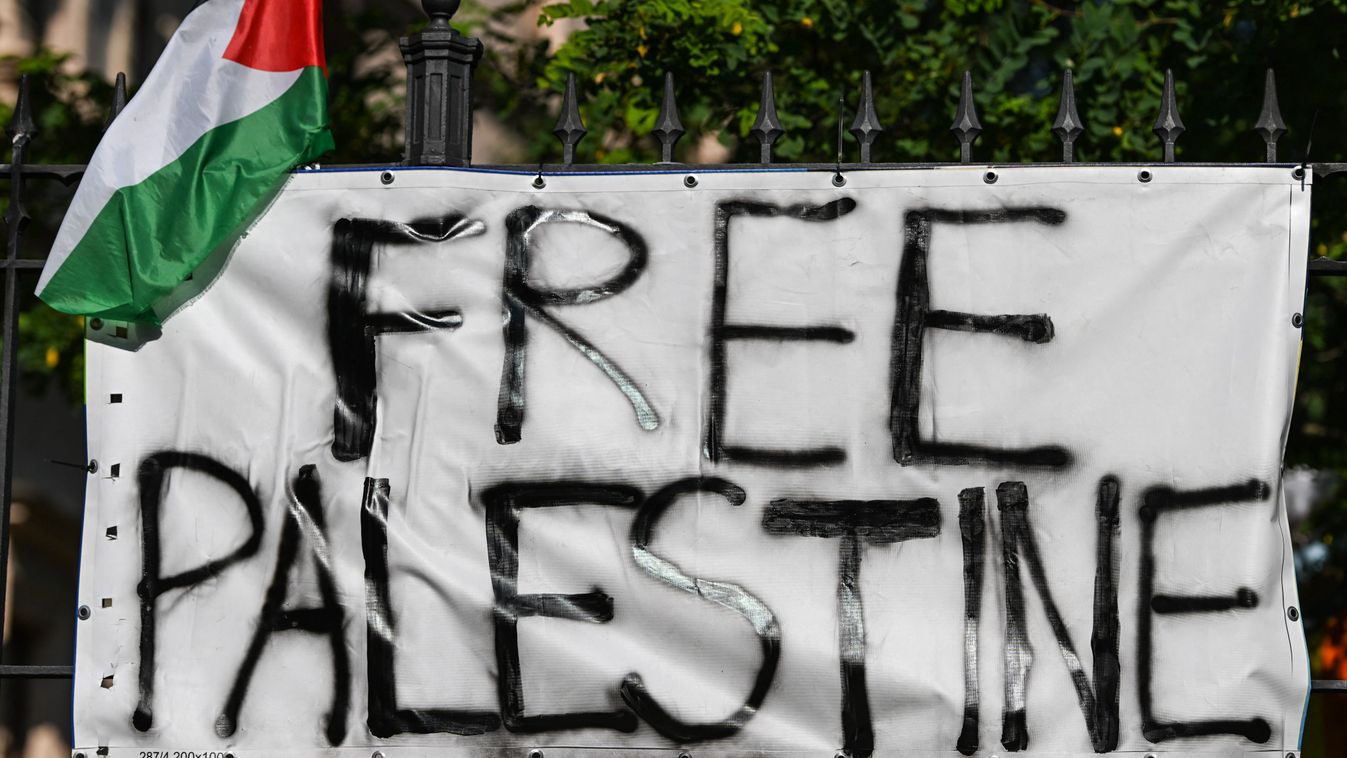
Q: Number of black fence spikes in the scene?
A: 10